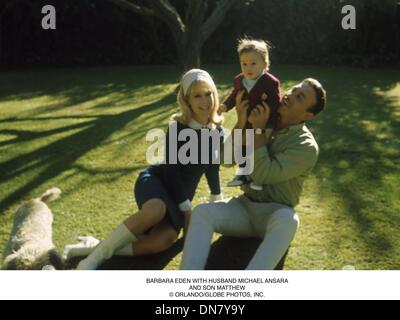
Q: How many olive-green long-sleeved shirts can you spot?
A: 1